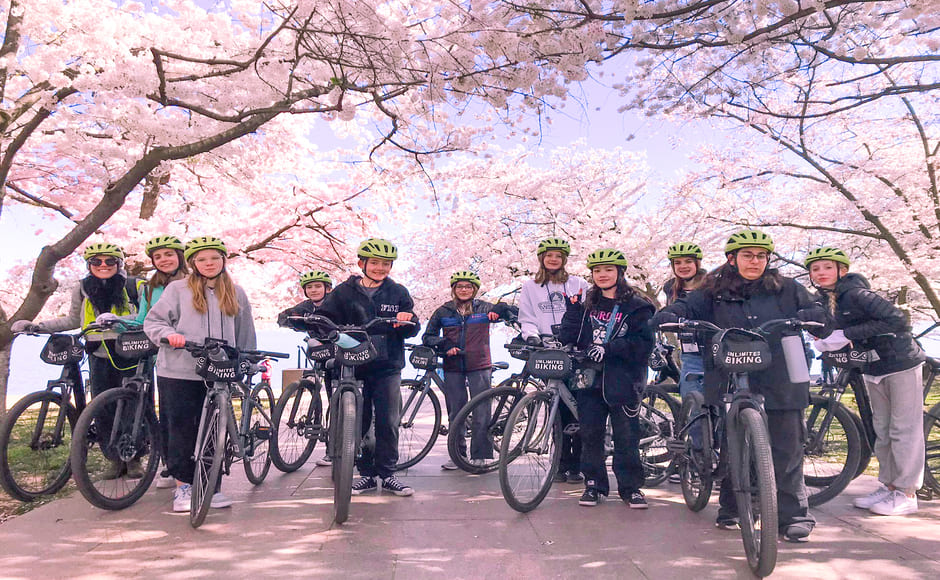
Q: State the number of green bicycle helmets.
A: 11